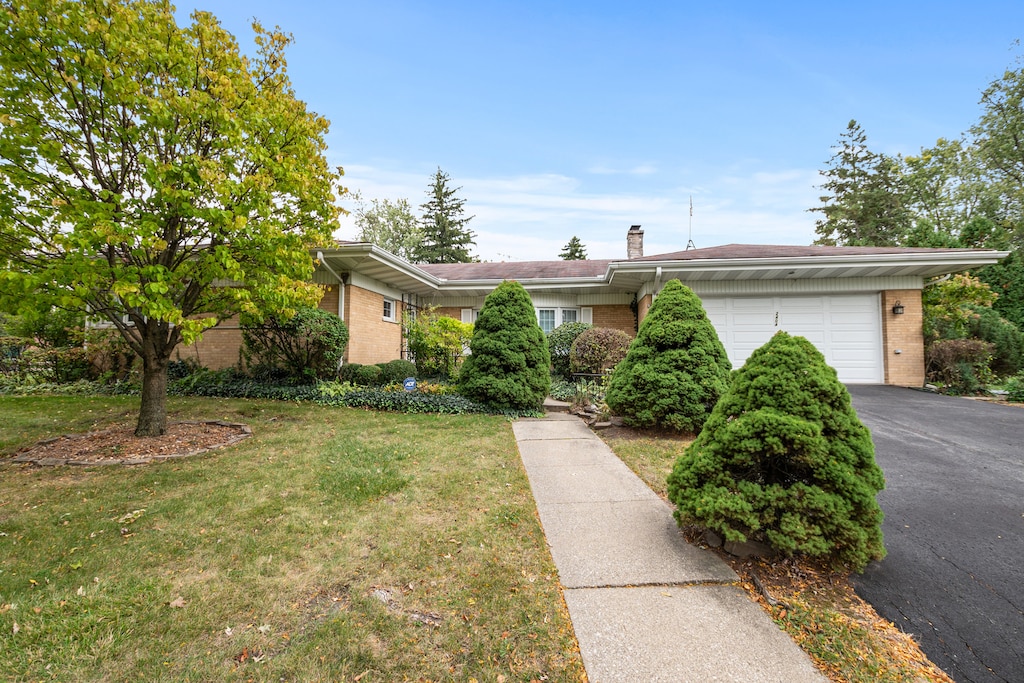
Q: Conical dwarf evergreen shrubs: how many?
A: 3